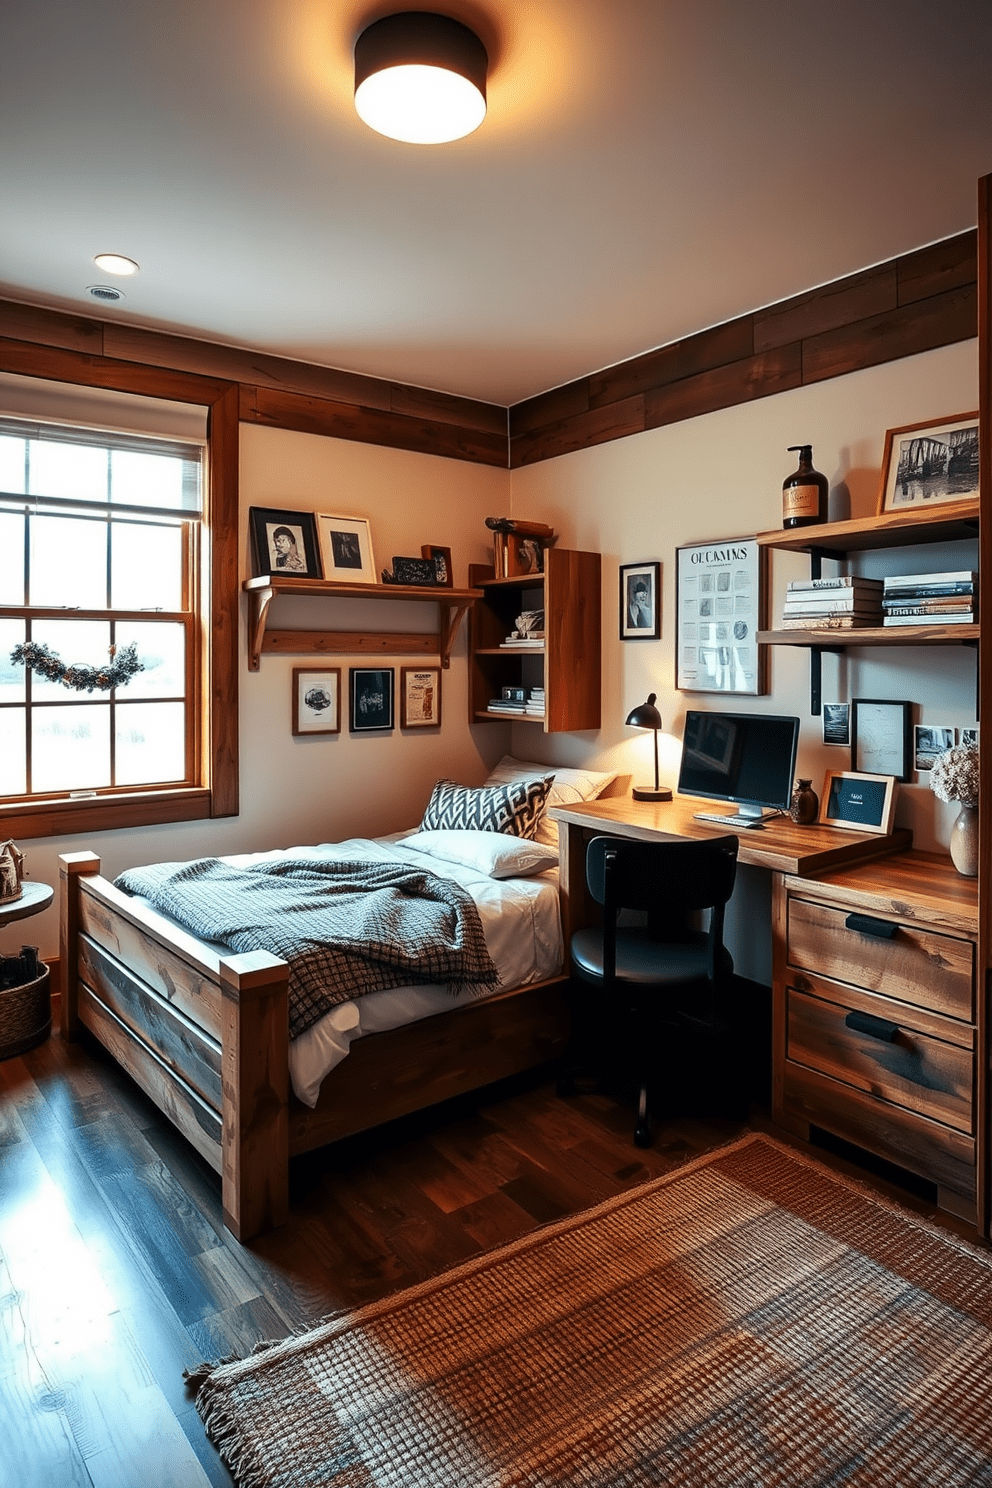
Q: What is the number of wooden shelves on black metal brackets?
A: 2